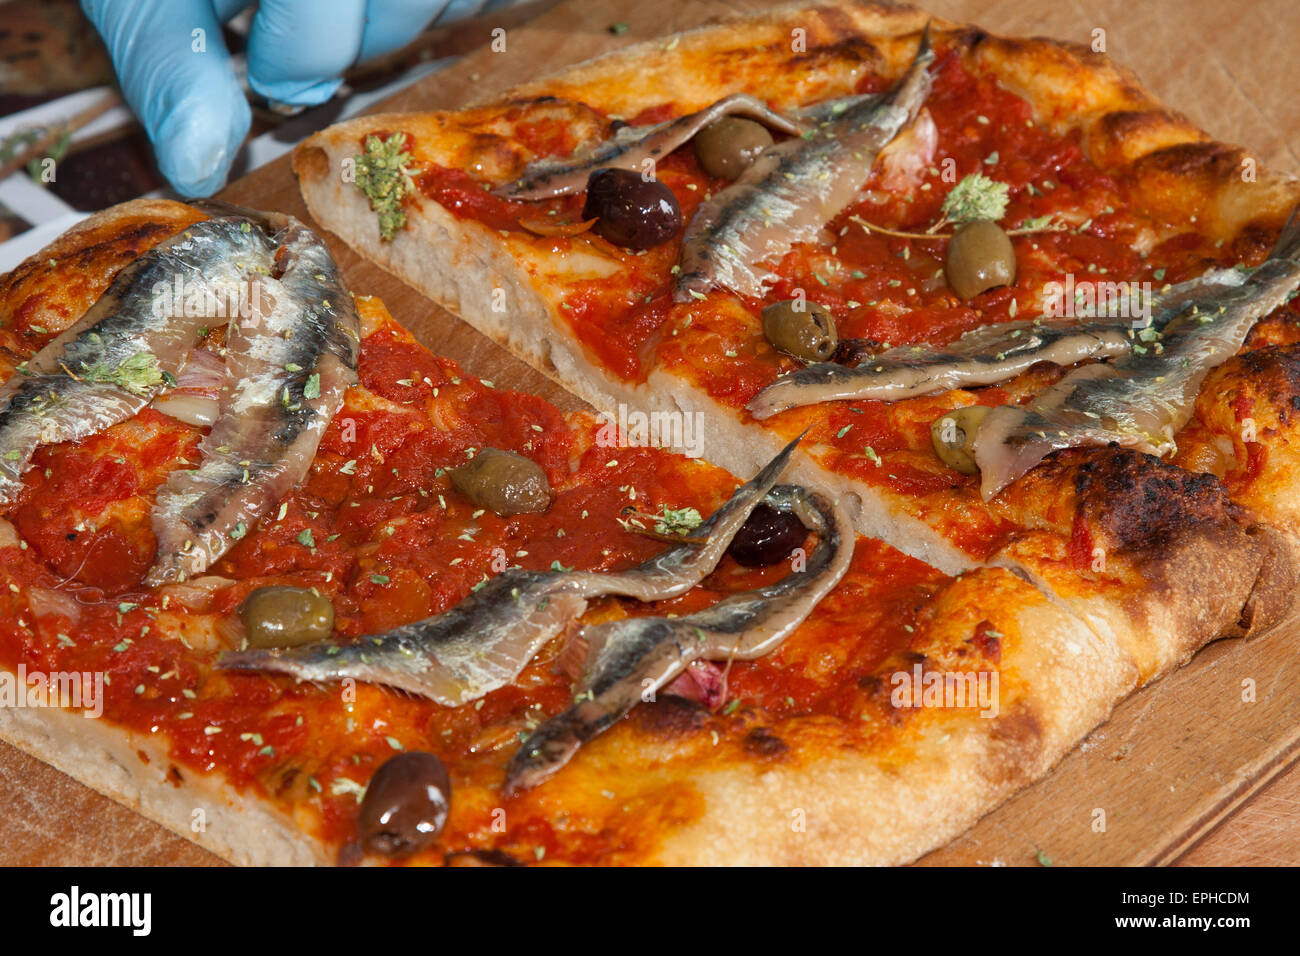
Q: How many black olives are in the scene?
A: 3